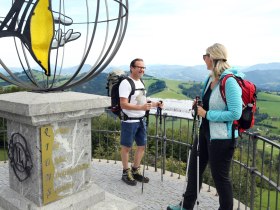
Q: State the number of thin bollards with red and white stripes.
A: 0